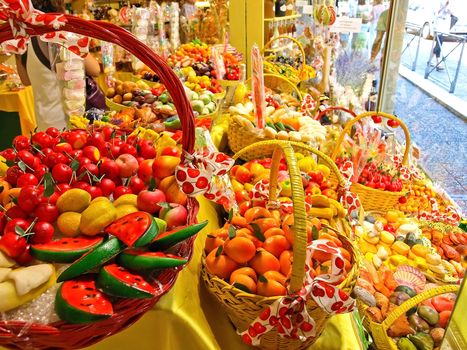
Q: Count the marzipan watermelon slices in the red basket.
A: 7